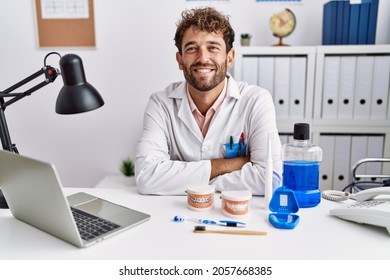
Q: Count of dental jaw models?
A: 2